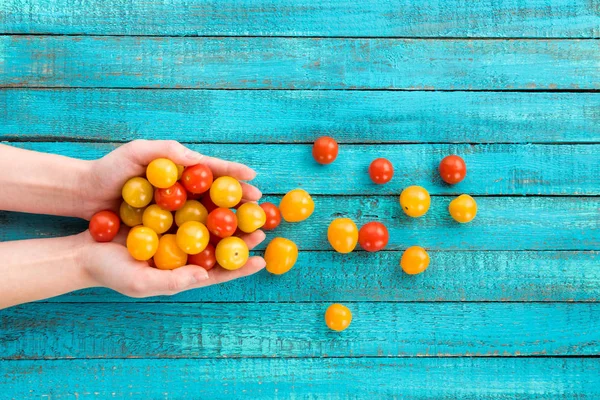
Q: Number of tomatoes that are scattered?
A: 11